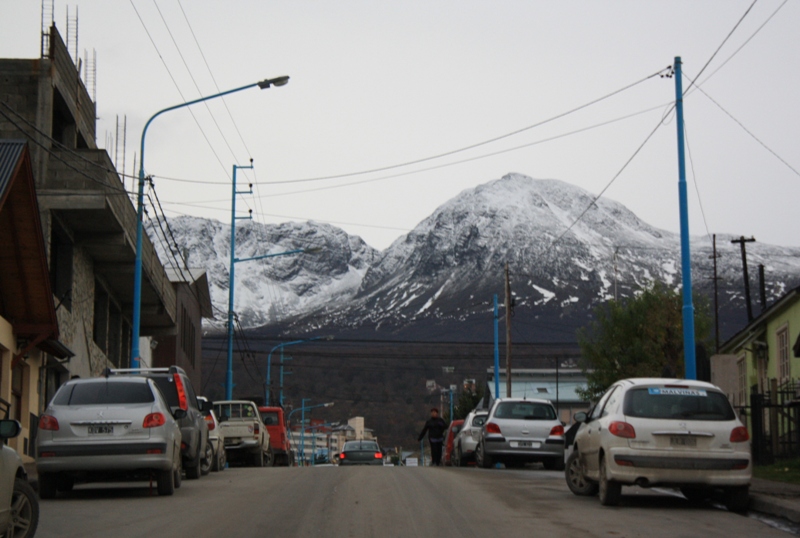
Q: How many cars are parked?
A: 10